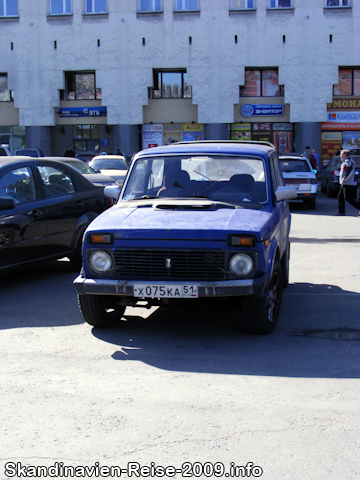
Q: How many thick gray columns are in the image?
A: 4